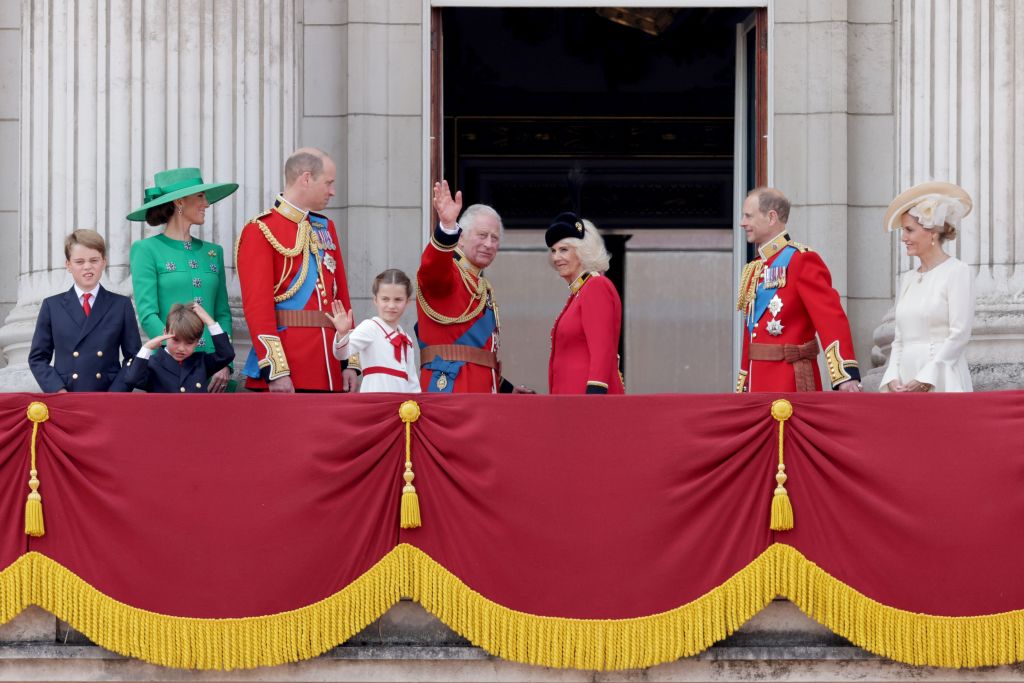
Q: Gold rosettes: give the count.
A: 3